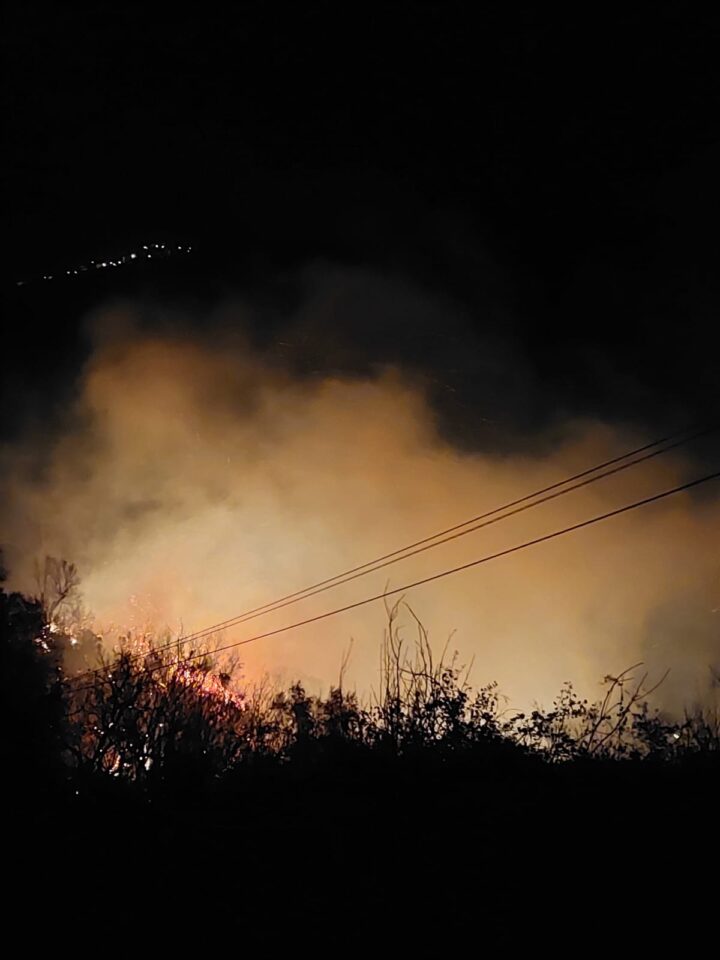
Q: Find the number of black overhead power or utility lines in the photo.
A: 3